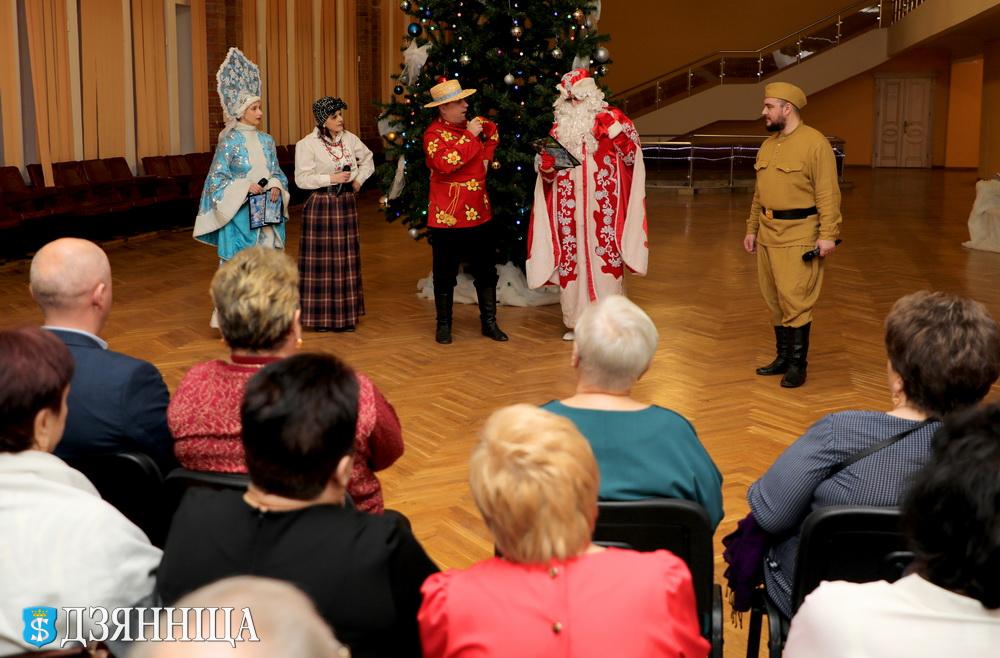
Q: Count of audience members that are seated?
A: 9